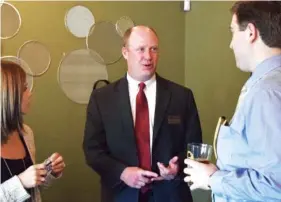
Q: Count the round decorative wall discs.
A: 7